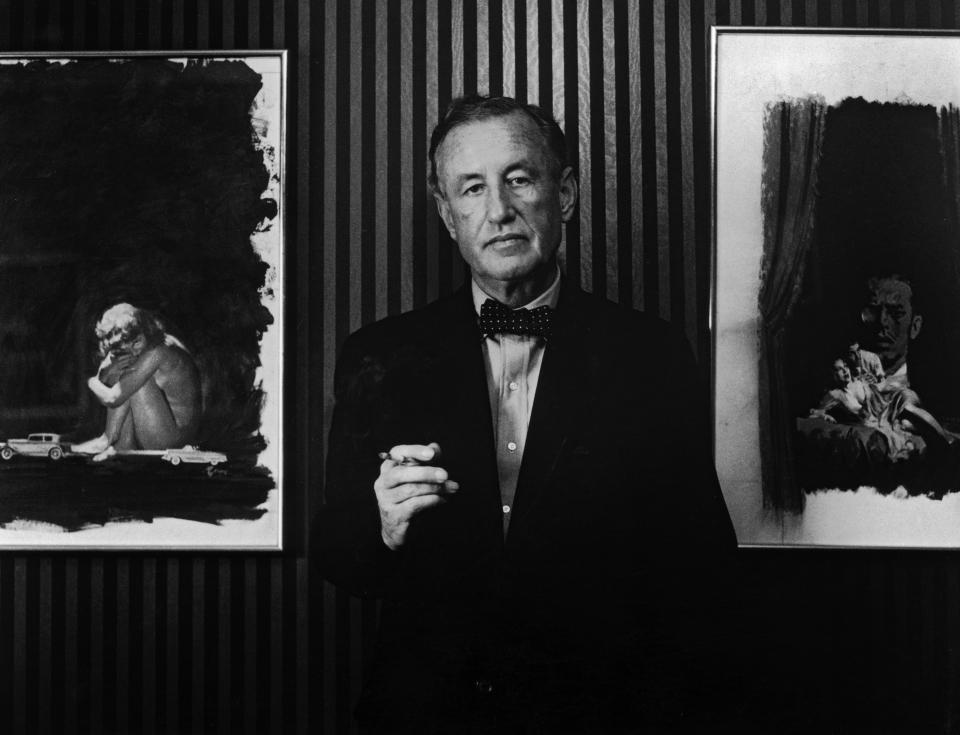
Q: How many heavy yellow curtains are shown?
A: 0